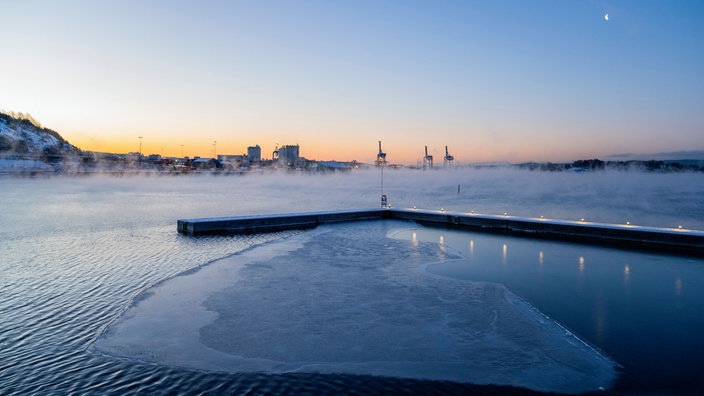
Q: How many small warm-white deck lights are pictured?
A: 9